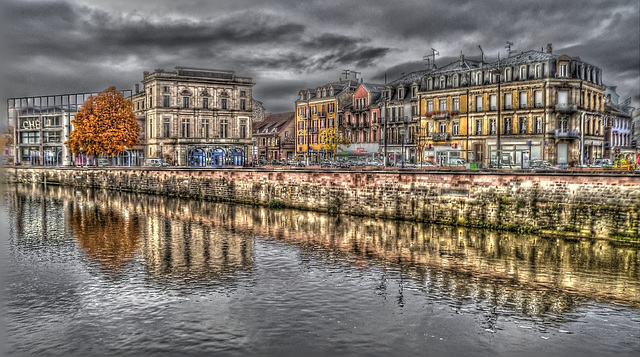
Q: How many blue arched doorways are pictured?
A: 3